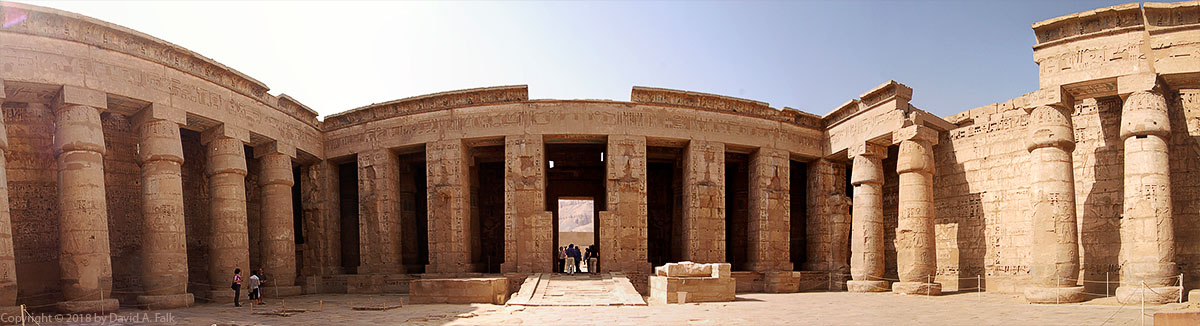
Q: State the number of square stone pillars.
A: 8